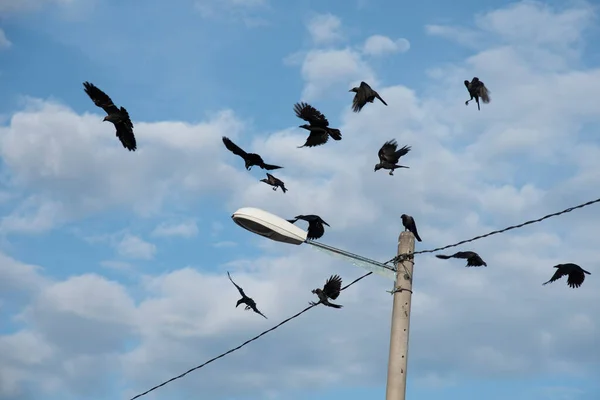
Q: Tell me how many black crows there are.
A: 13